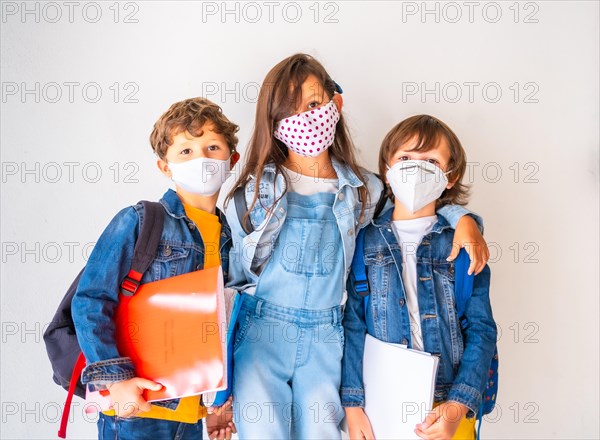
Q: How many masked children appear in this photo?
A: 3